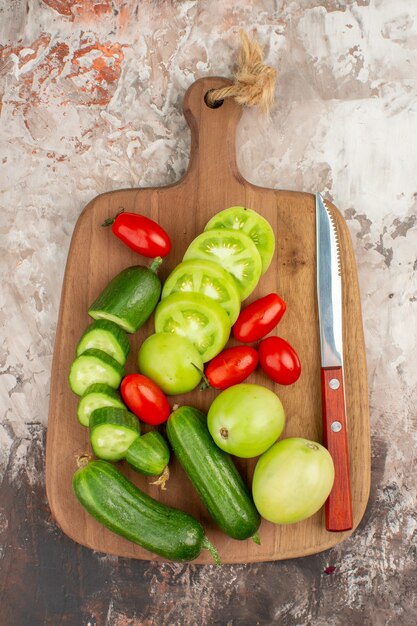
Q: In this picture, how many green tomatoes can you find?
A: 3